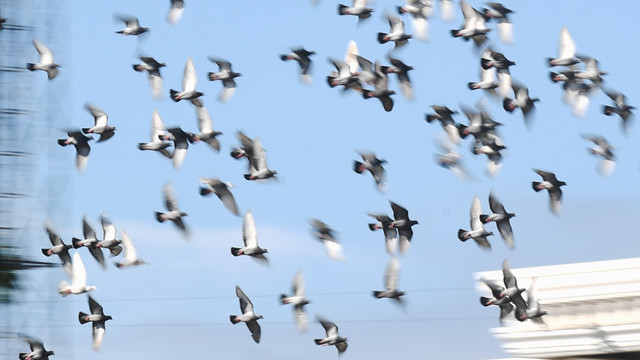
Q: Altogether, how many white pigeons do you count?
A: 1